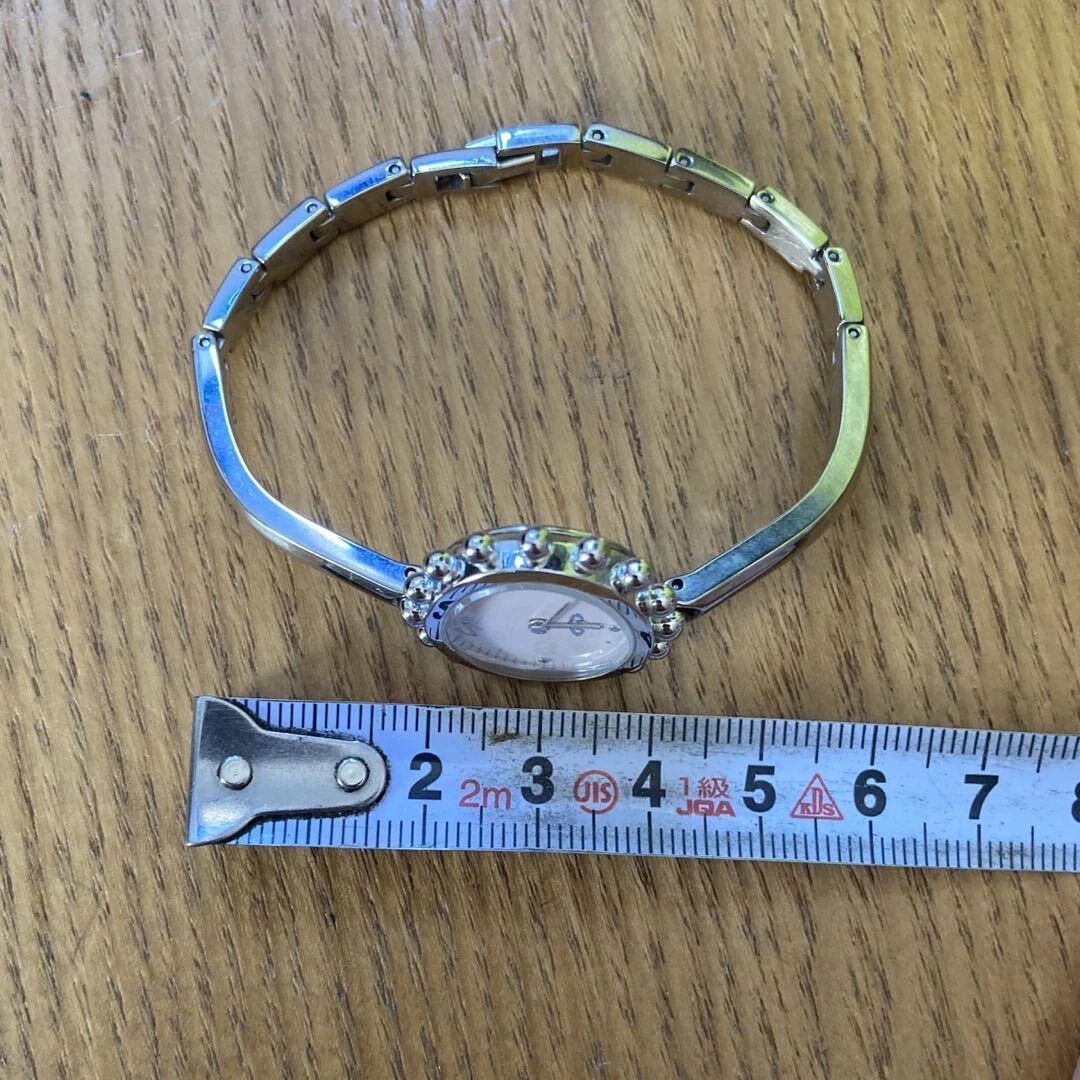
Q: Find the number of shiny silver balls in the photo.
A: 11